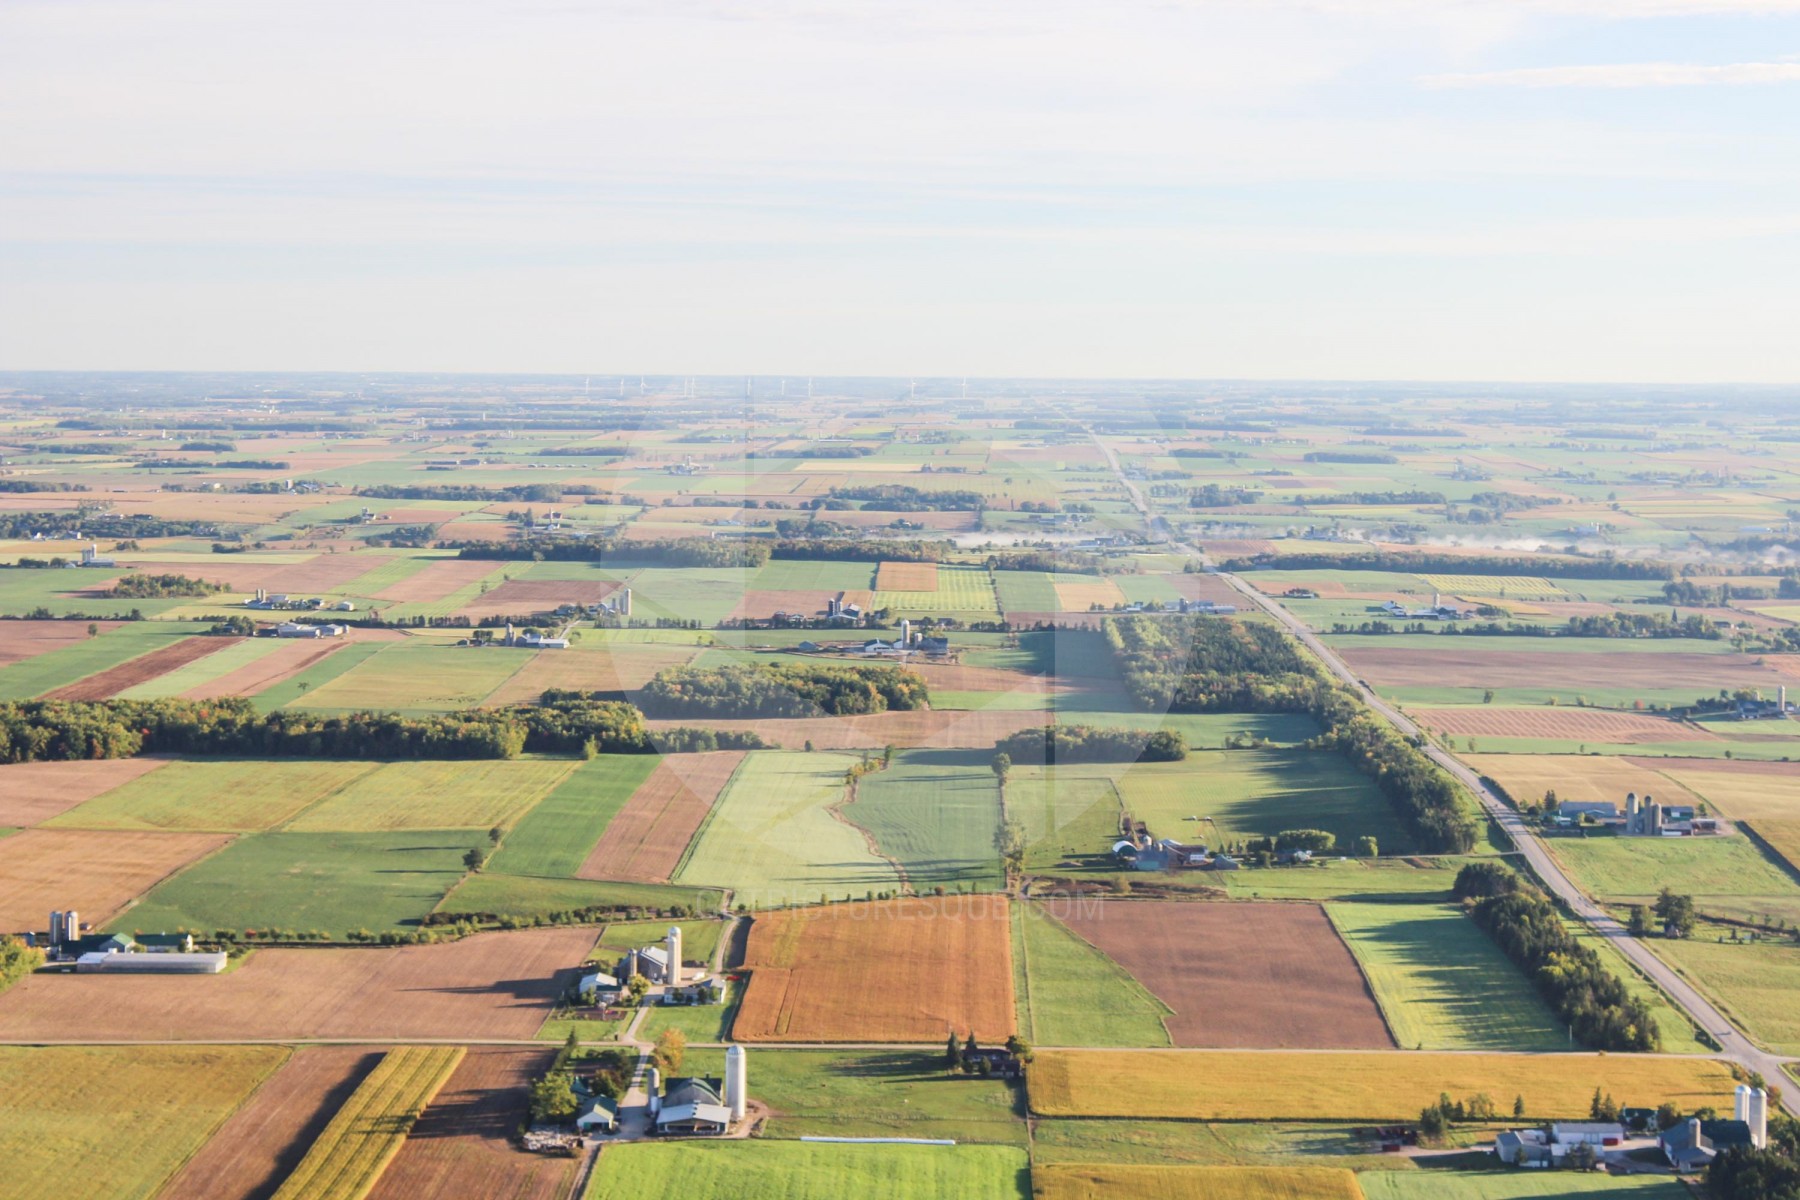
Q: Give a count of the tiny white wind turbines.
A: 10